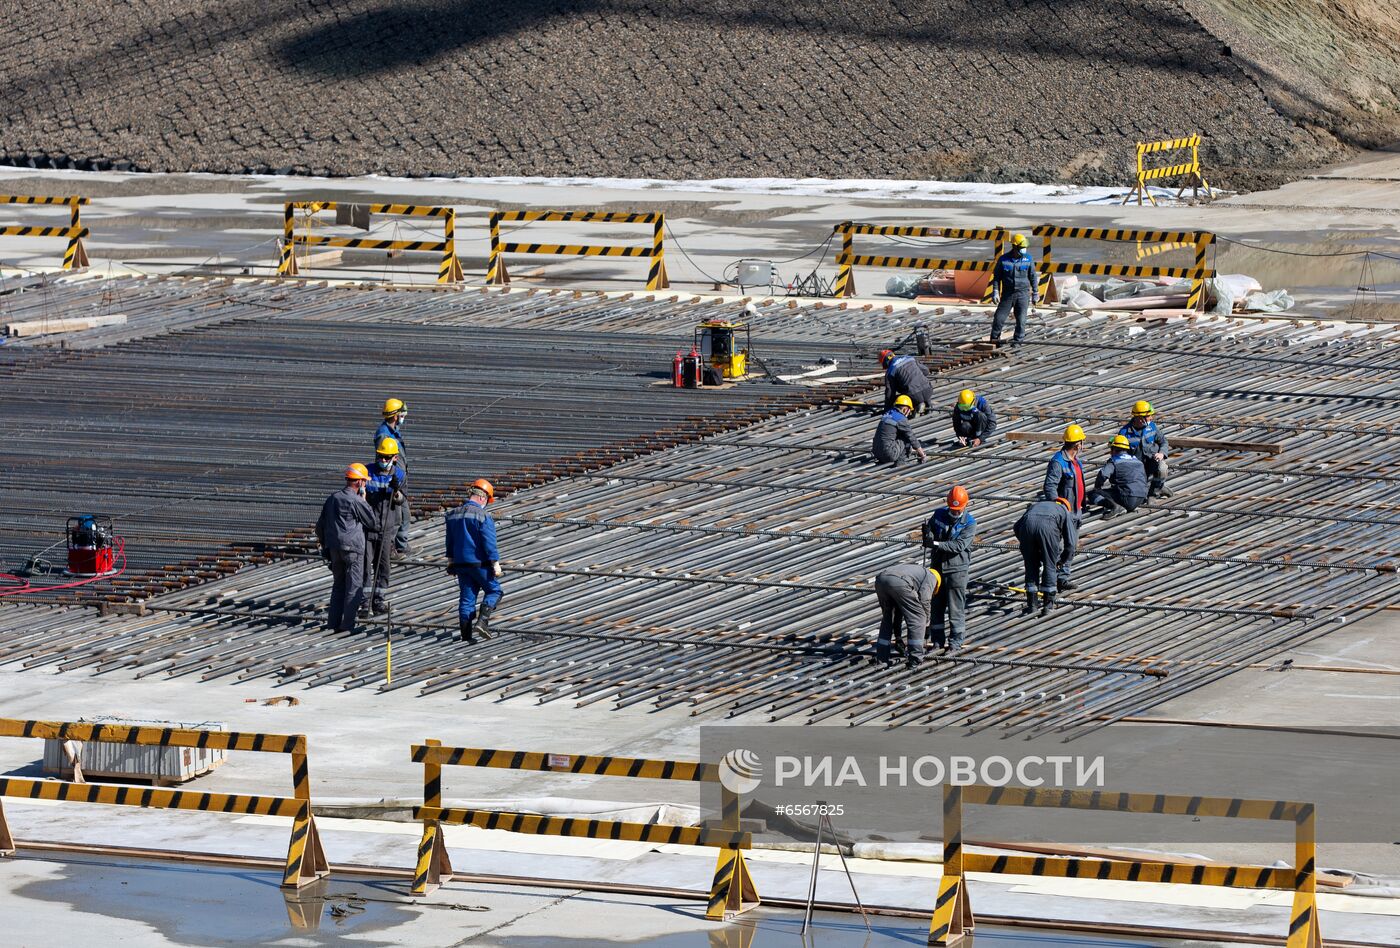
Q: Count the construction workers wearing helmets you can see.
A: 14